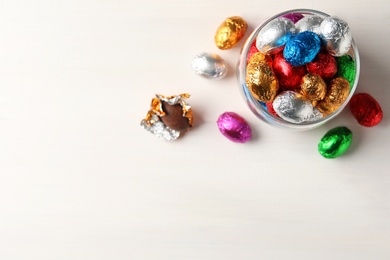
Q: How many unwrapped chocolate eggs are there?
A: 1